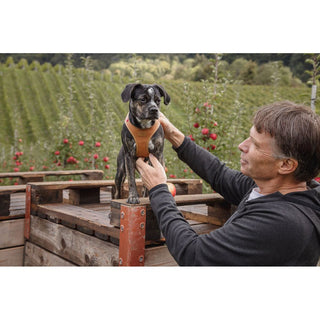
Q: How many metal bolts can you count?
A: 6